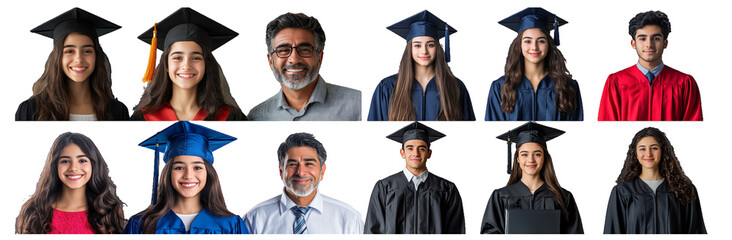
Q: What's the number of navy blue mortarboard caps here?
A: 2